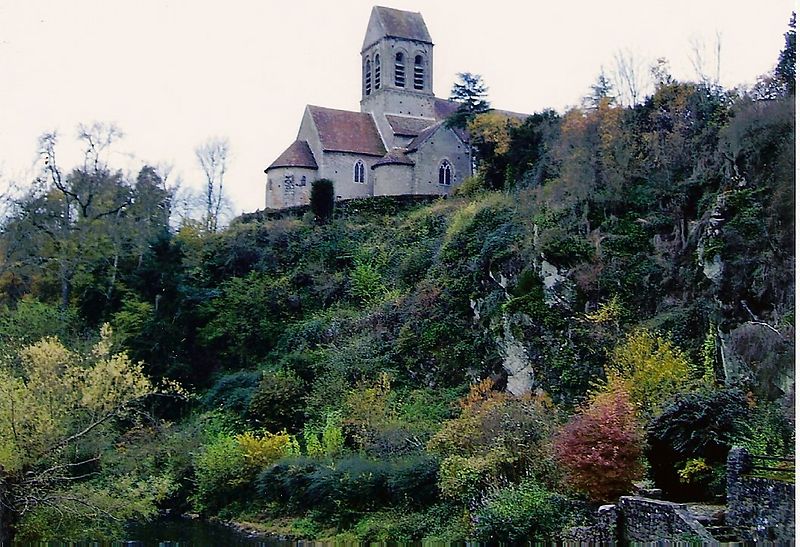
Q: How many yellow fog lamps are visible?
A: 0